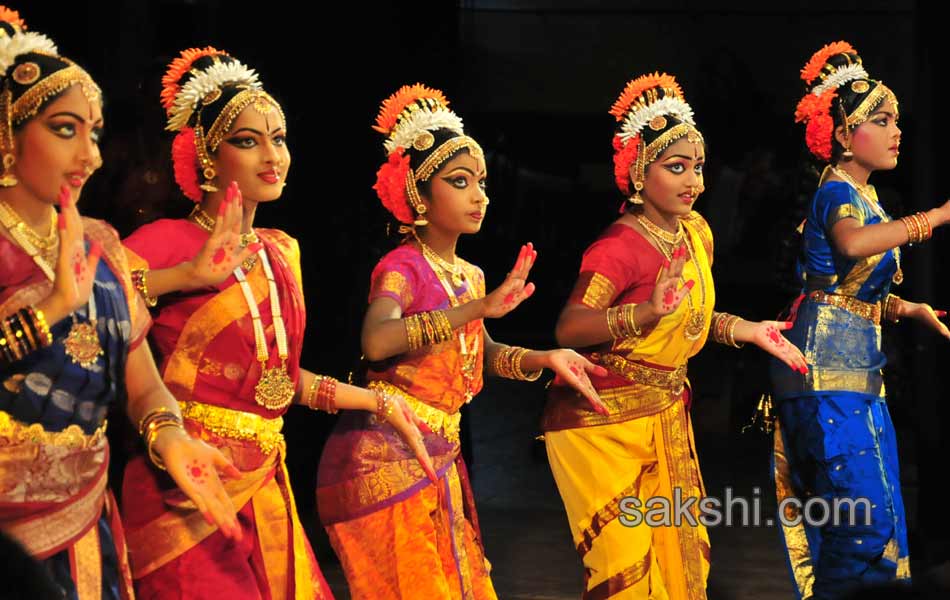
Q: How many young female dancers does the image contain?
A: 5